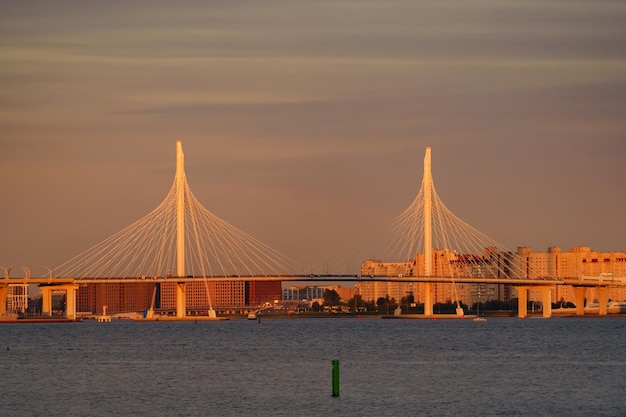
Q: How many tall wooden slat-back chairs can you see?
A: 0